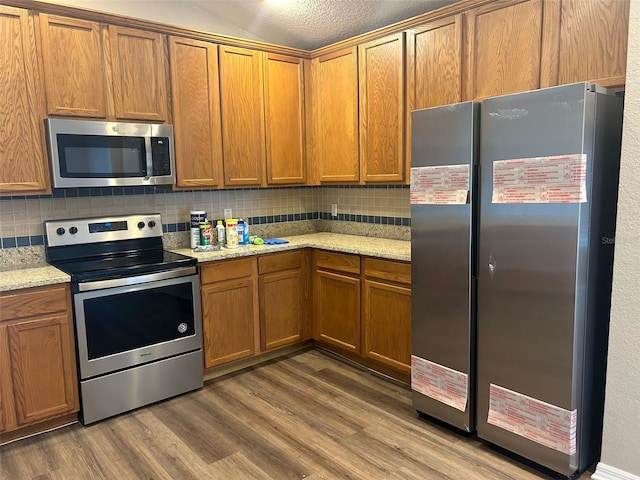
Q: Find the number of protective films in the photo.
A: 4